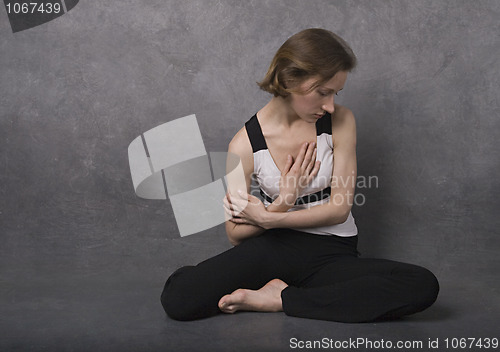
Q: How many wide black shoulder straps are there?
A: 2